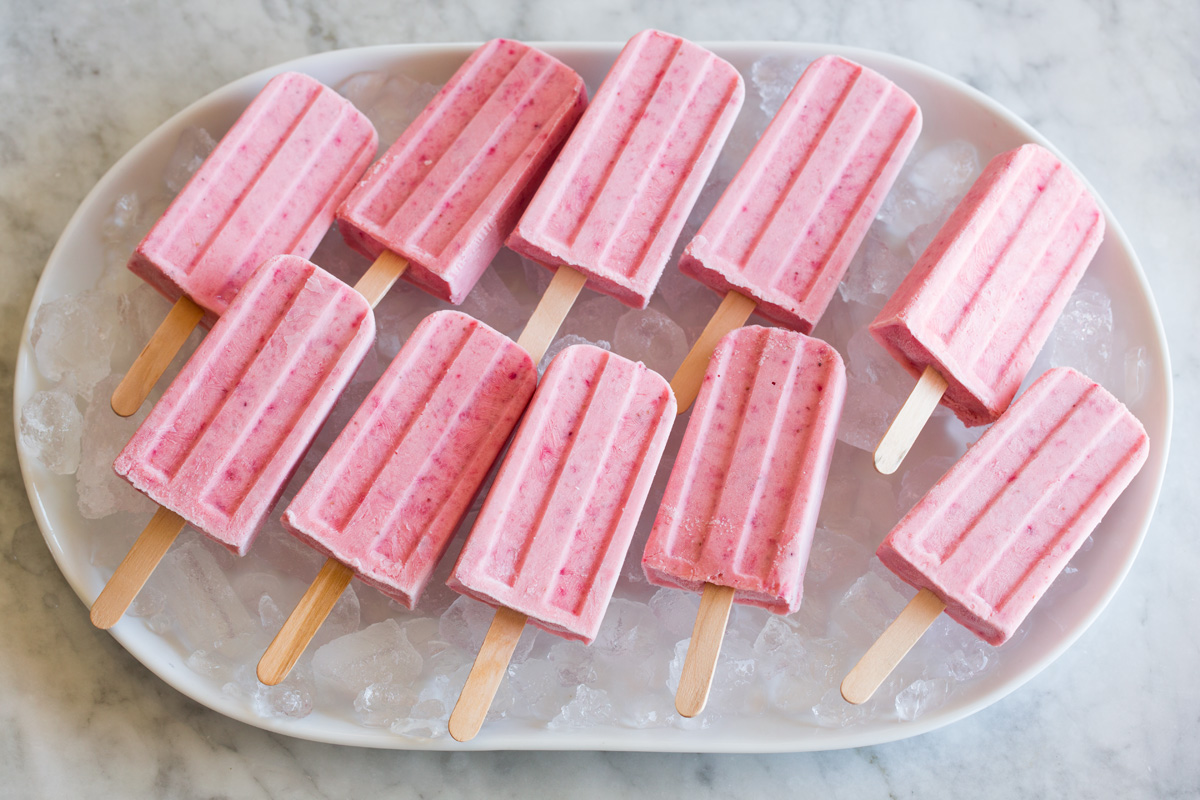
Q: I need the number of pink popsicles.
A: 10